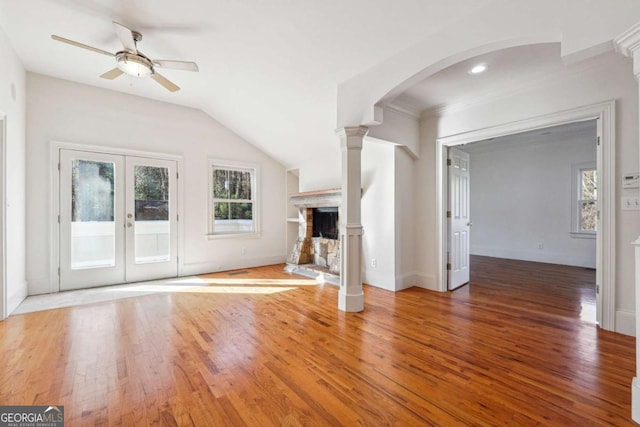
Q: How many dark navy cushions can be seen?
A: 0